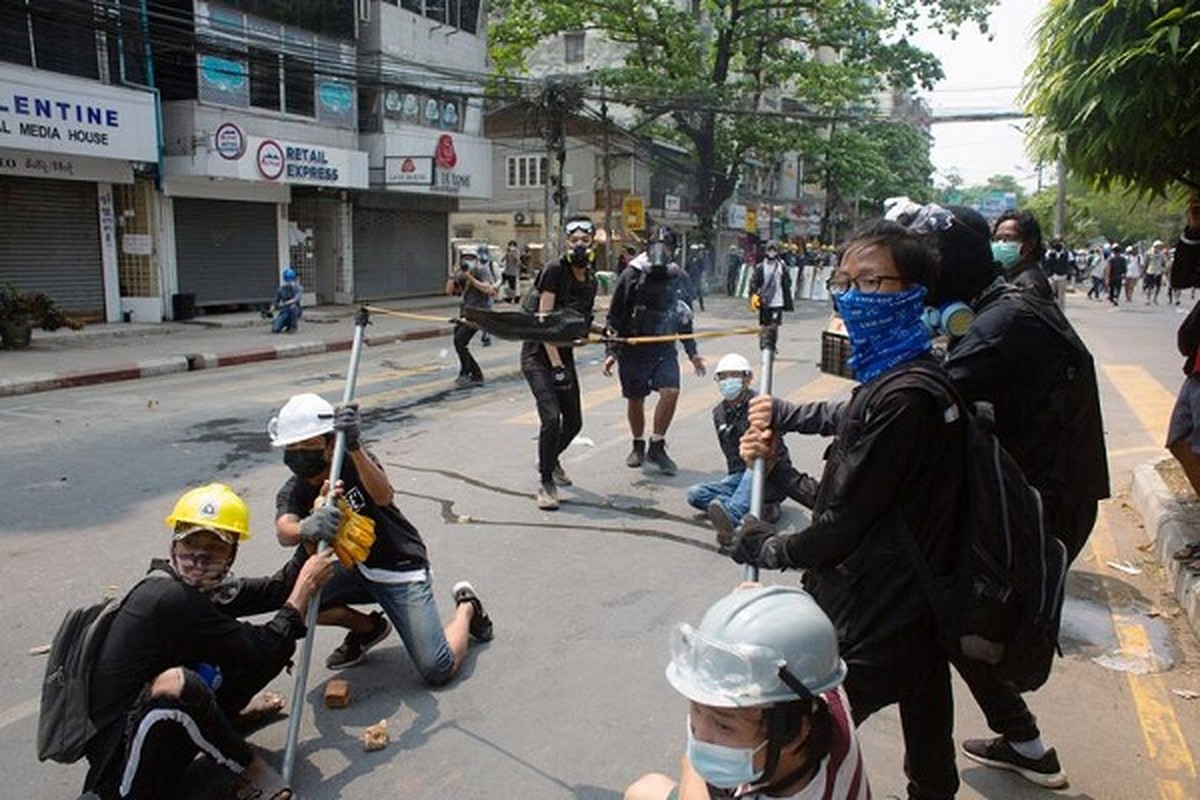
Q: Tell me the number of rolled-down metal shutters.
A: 3